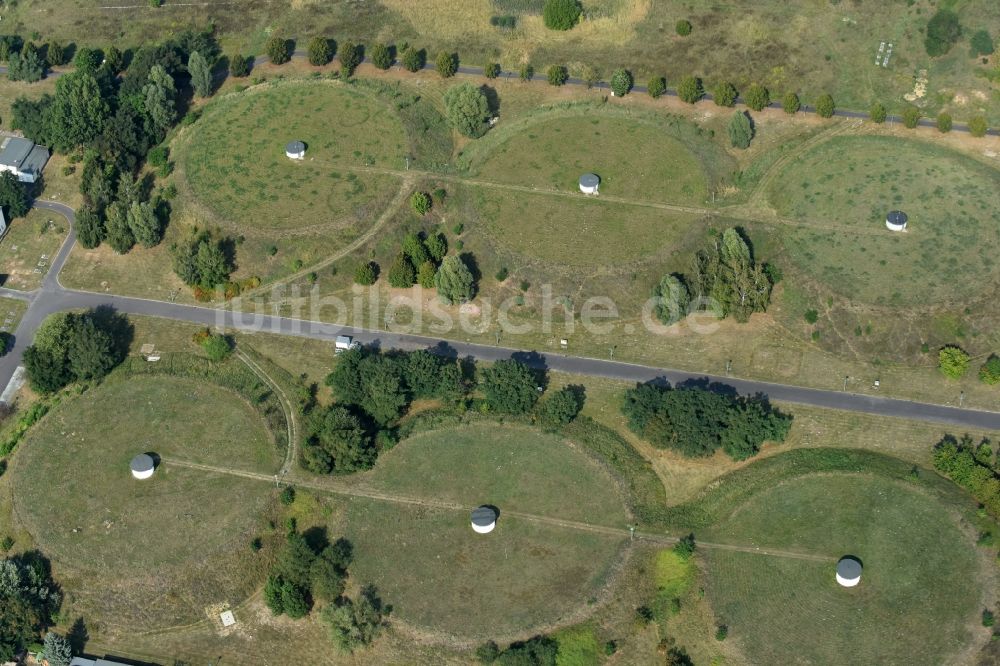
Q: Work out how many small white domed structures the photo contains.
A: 6